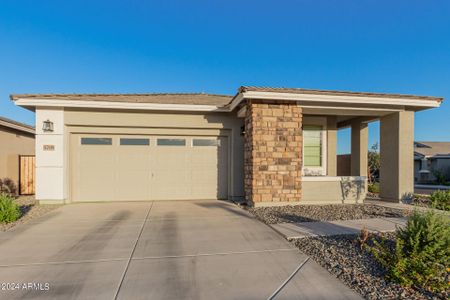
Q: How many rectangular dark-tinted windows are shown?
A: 4